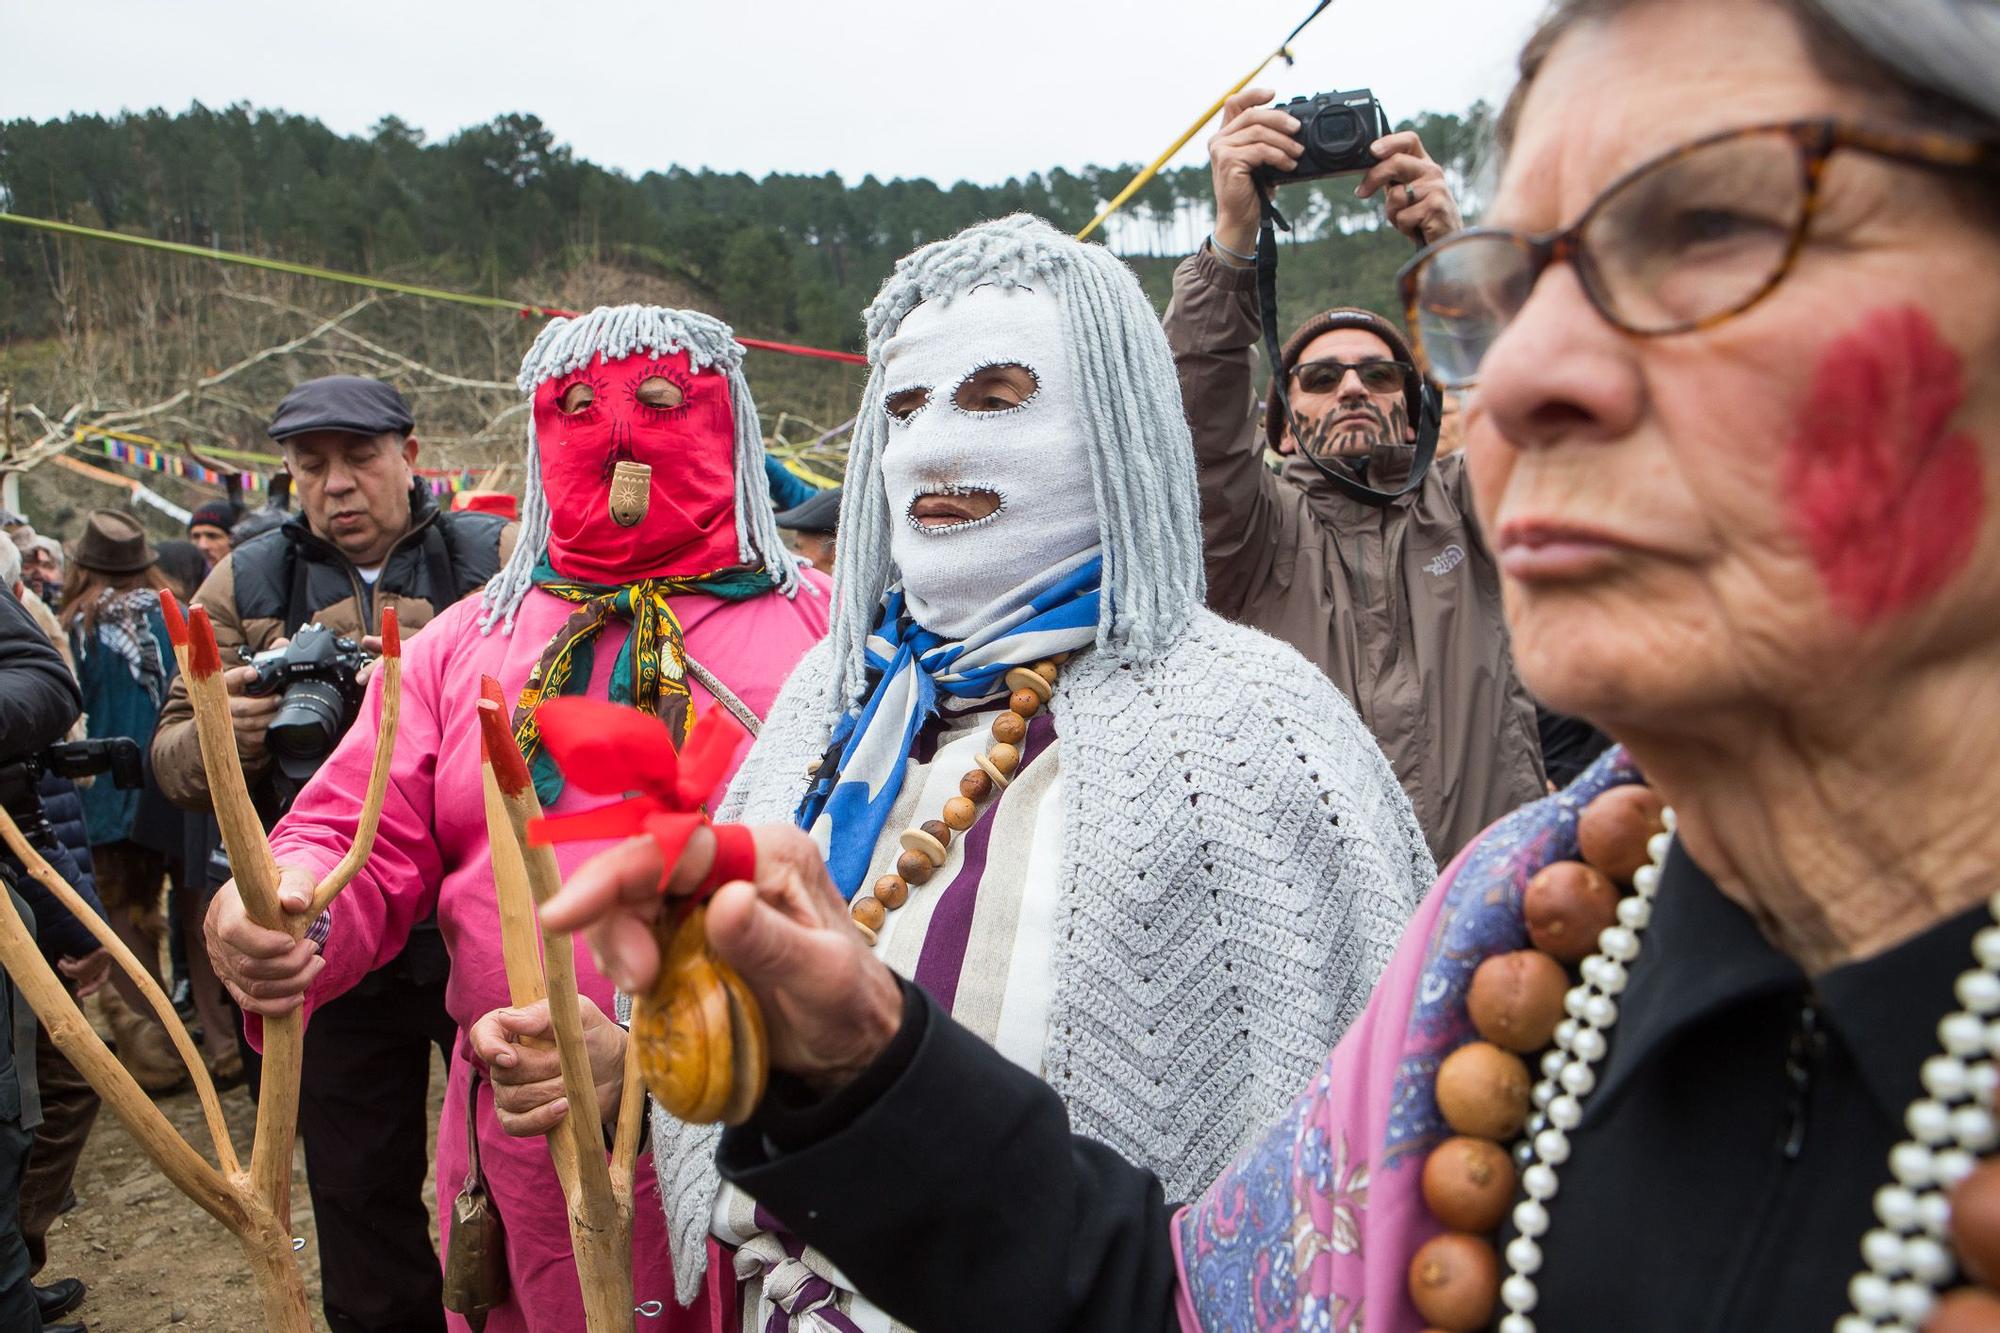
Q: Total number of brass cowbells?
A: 1